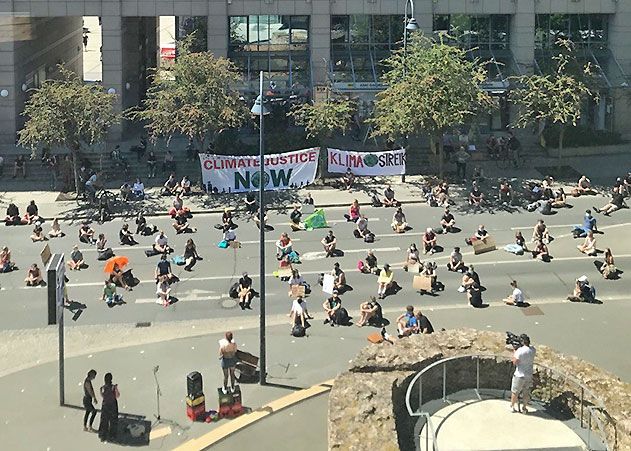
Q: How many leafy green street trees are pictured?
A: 5